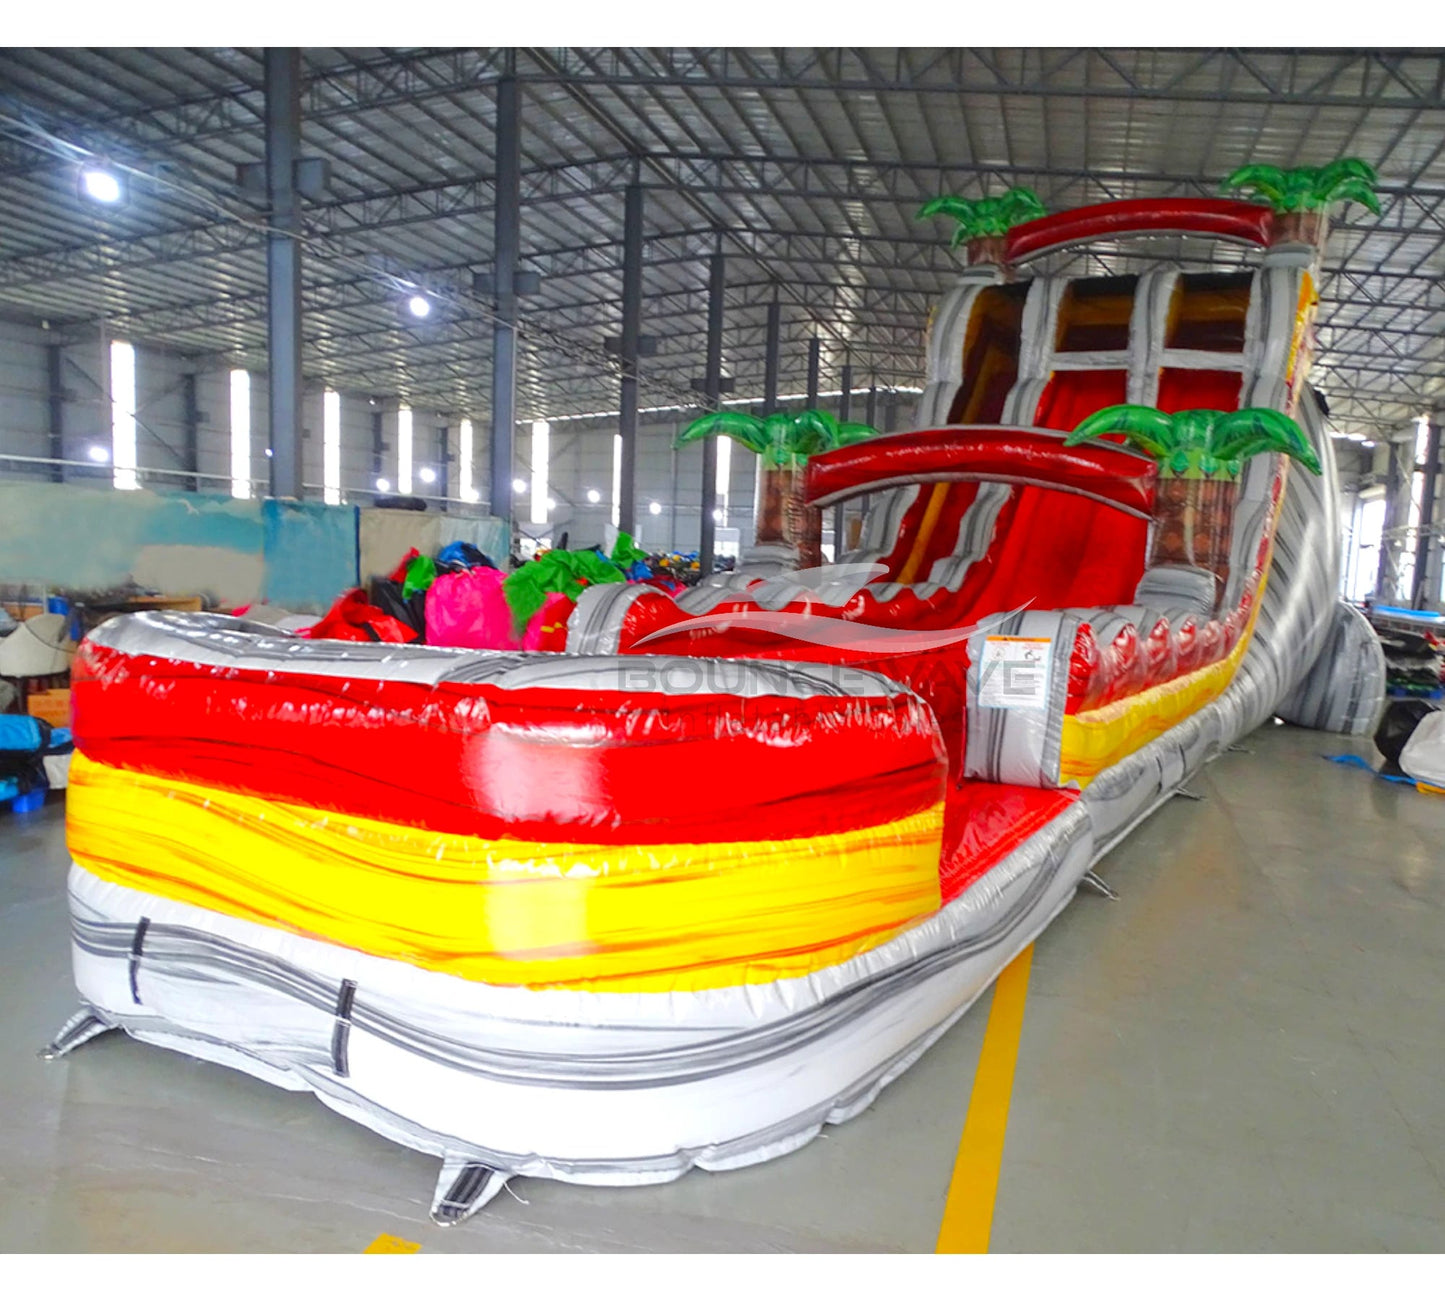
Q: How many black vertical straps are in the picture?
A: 2